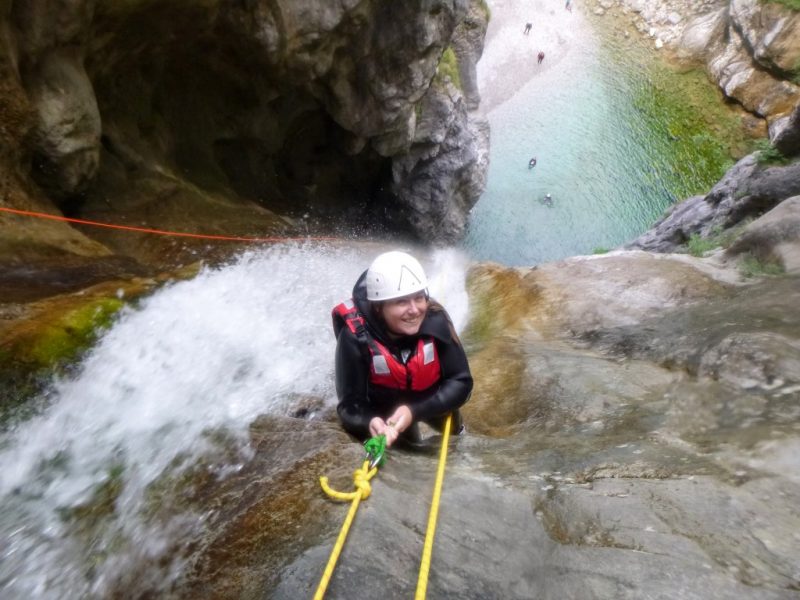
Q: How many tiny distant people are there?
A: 5